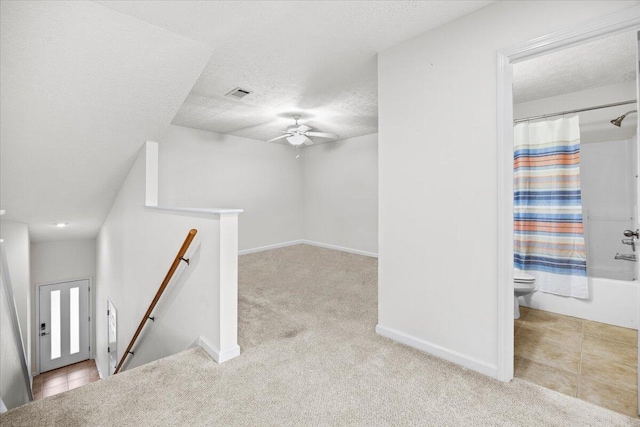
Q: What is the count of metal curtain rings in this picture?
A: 5